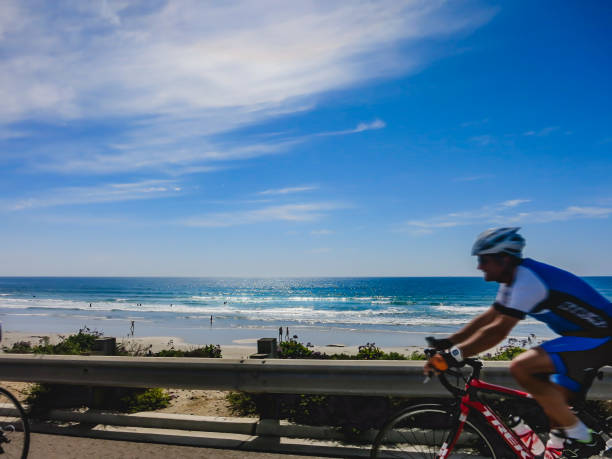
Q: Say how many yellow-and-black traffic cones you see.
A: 0